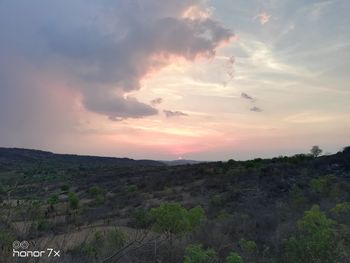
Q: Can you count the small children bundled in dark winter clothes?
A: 0